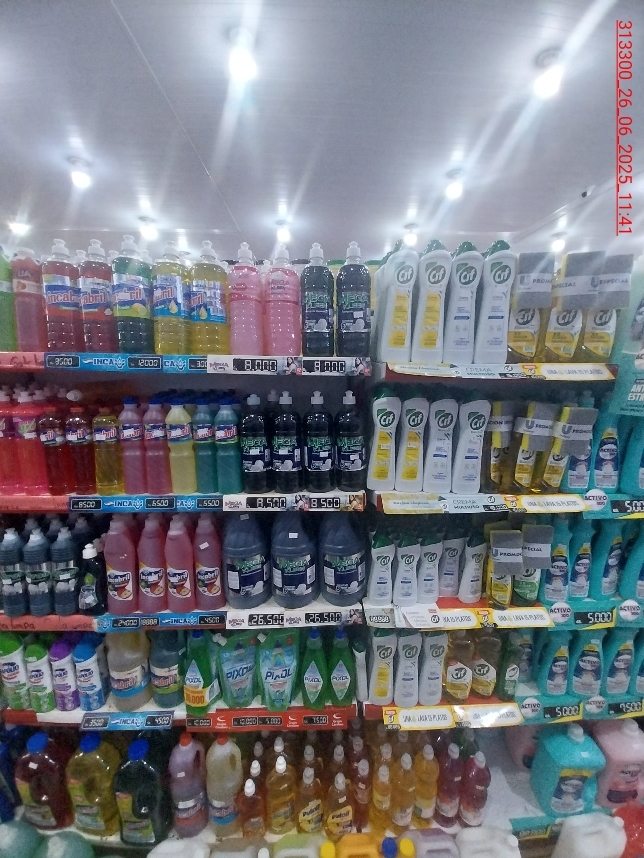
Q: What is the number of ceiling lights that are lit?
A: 9